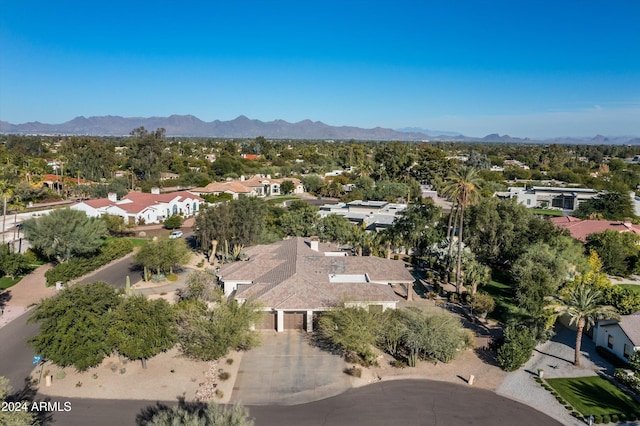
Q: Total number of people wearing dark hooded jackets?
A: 0